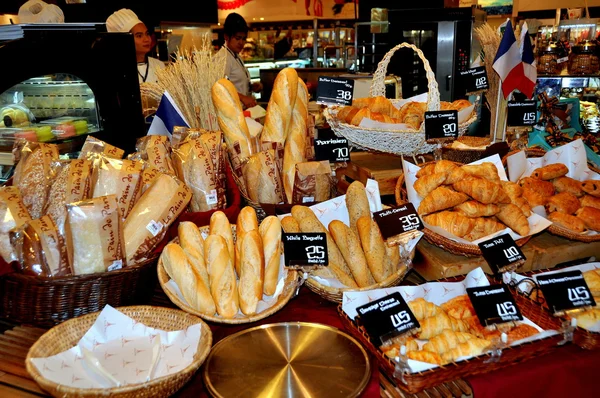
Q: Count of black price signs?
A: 11